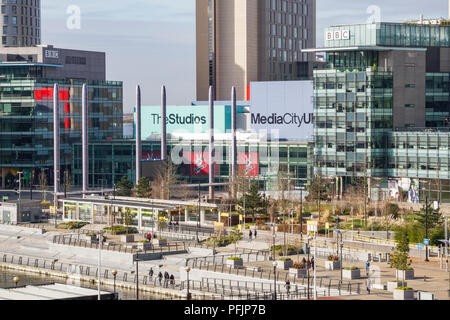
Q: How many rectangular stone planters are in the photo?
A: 12